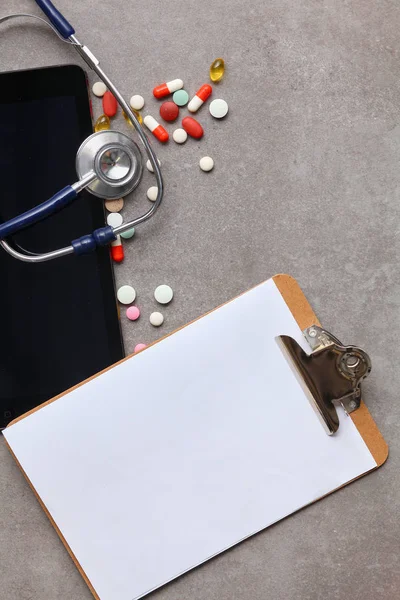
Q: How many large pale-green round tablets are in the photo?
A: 3